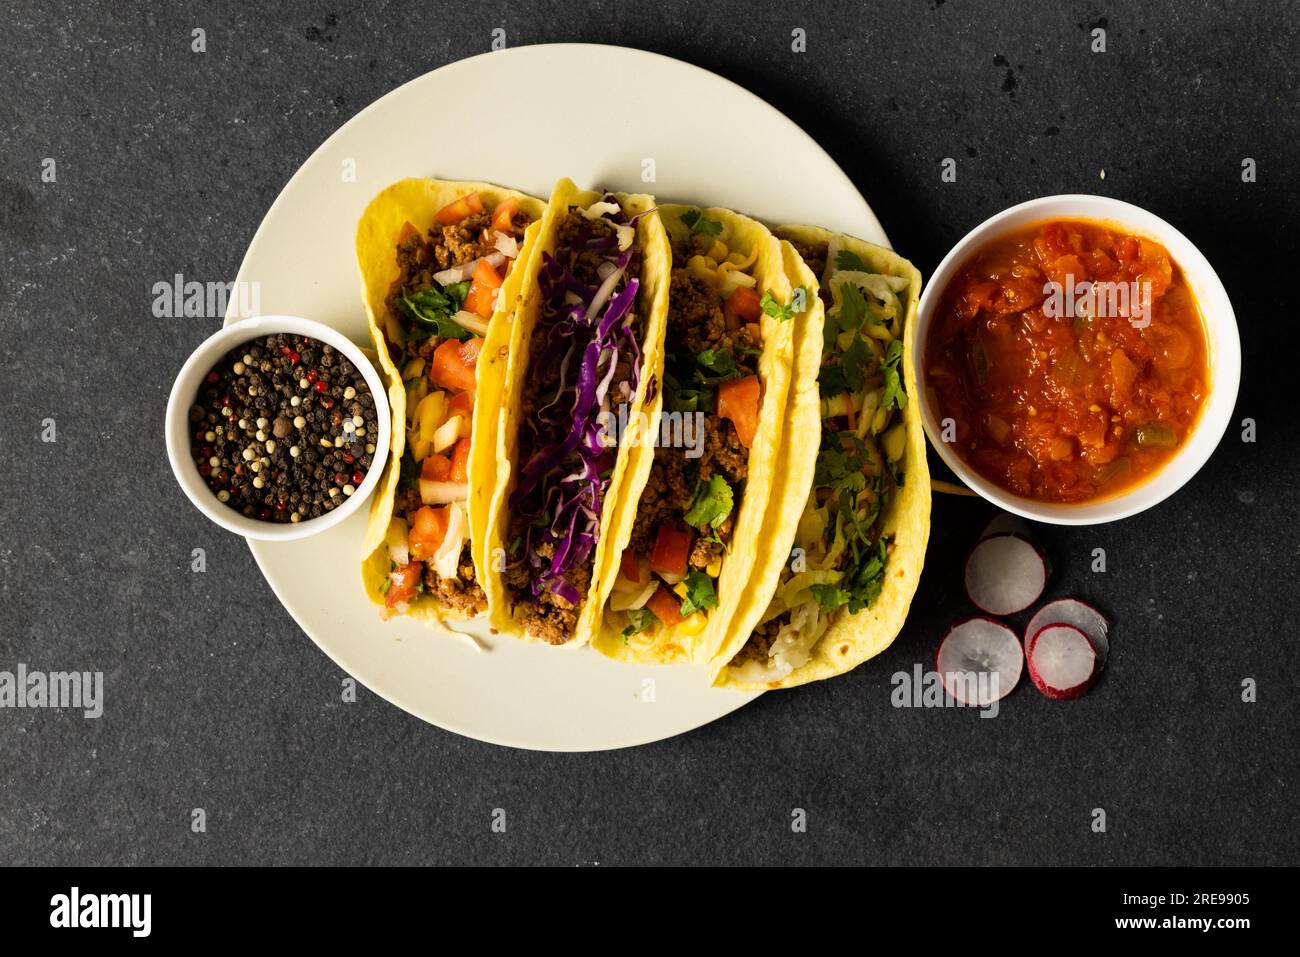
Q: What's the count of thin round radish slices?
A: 5